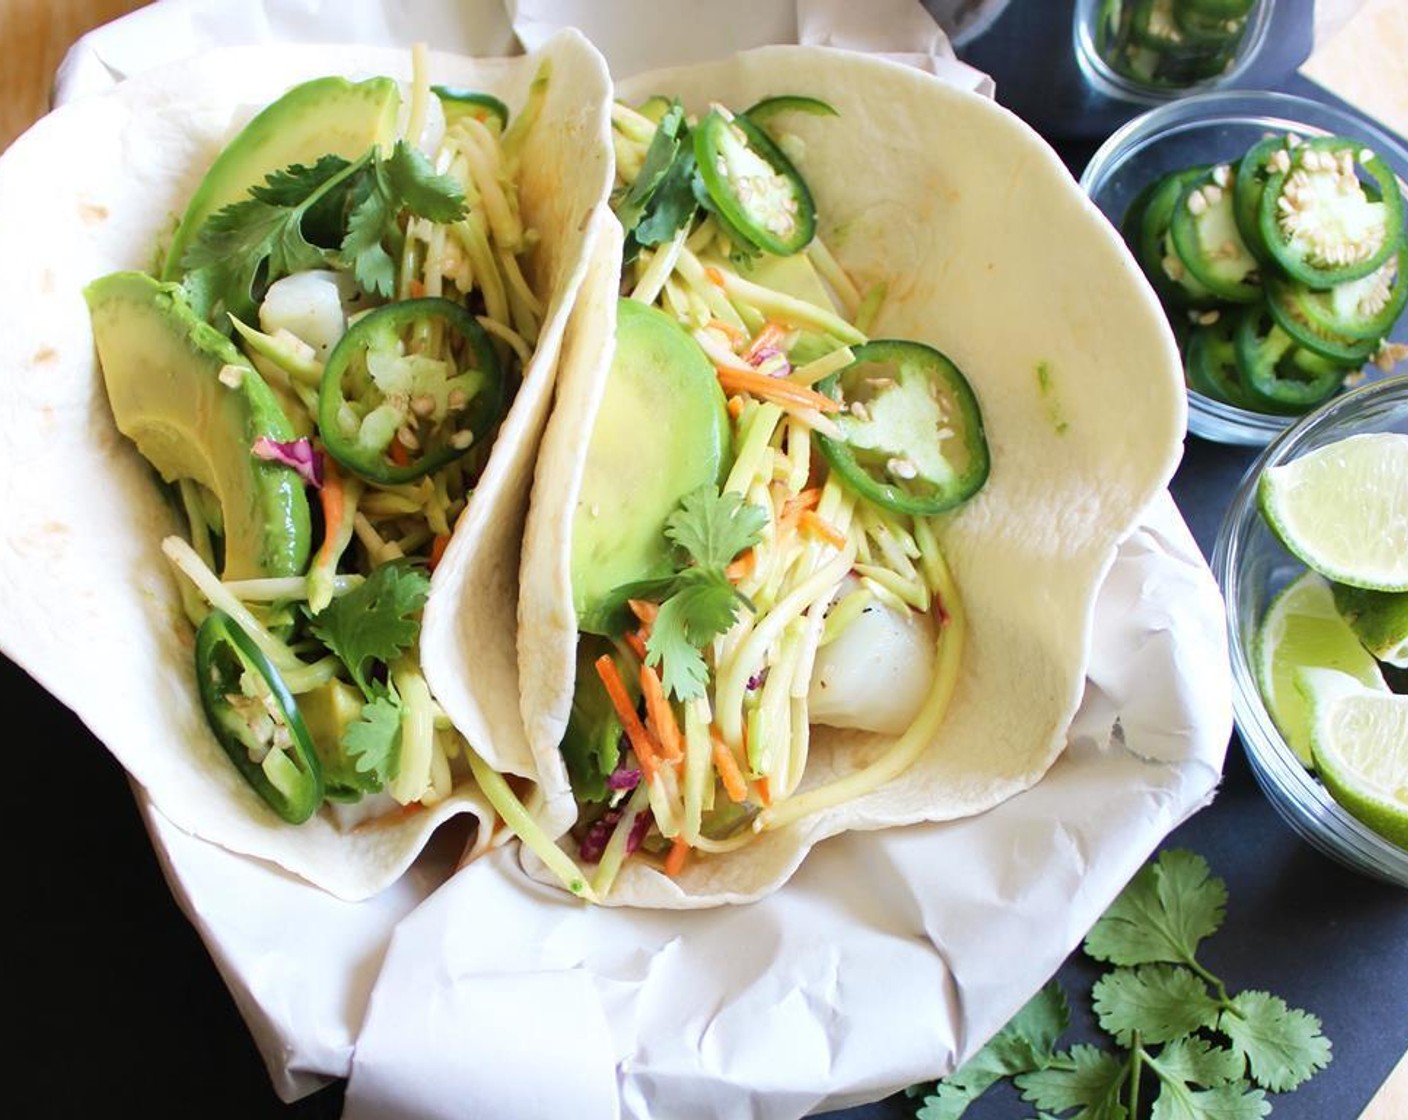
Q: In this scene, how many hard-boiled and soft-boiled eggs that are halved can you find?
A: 0